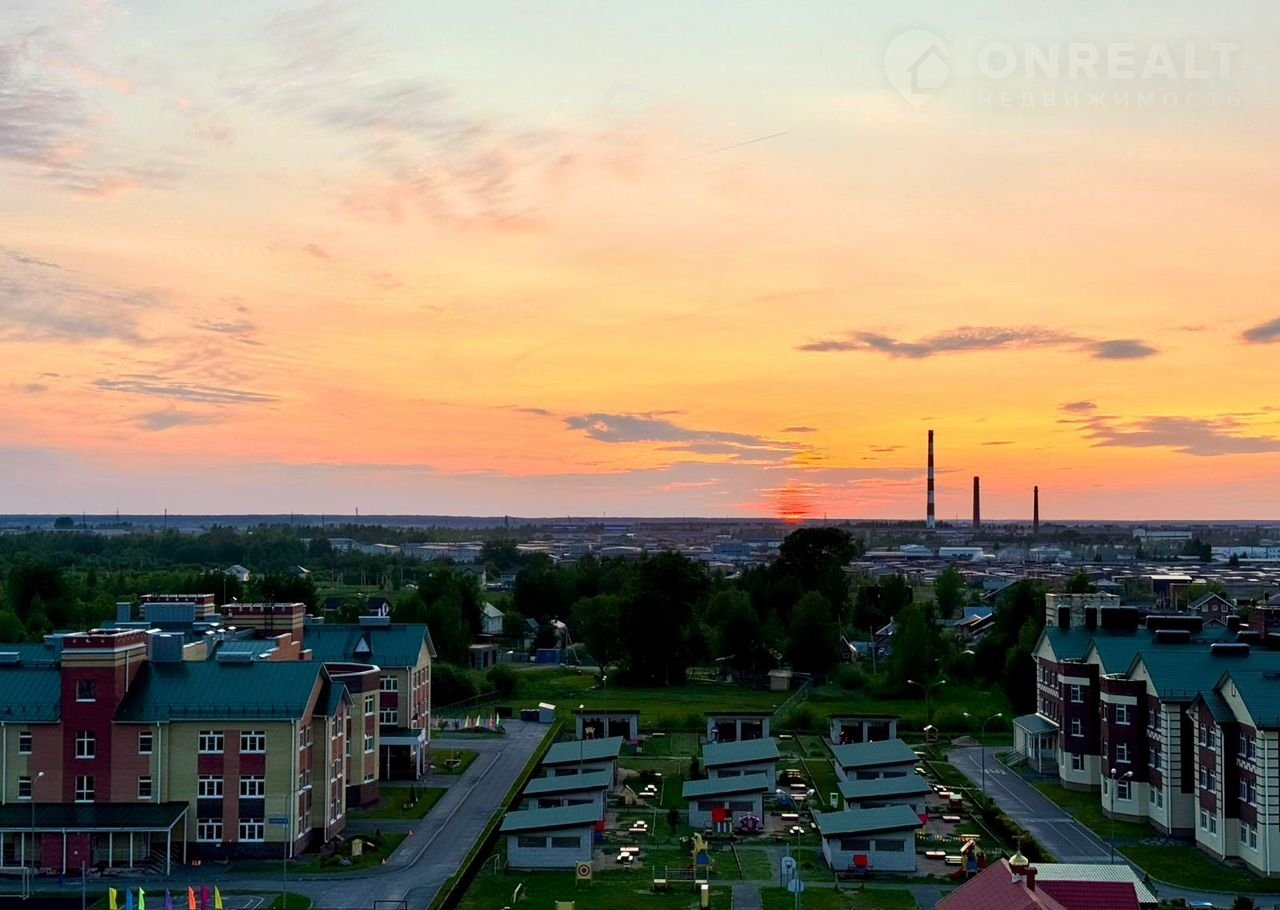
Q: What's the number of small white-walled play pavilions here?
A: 11